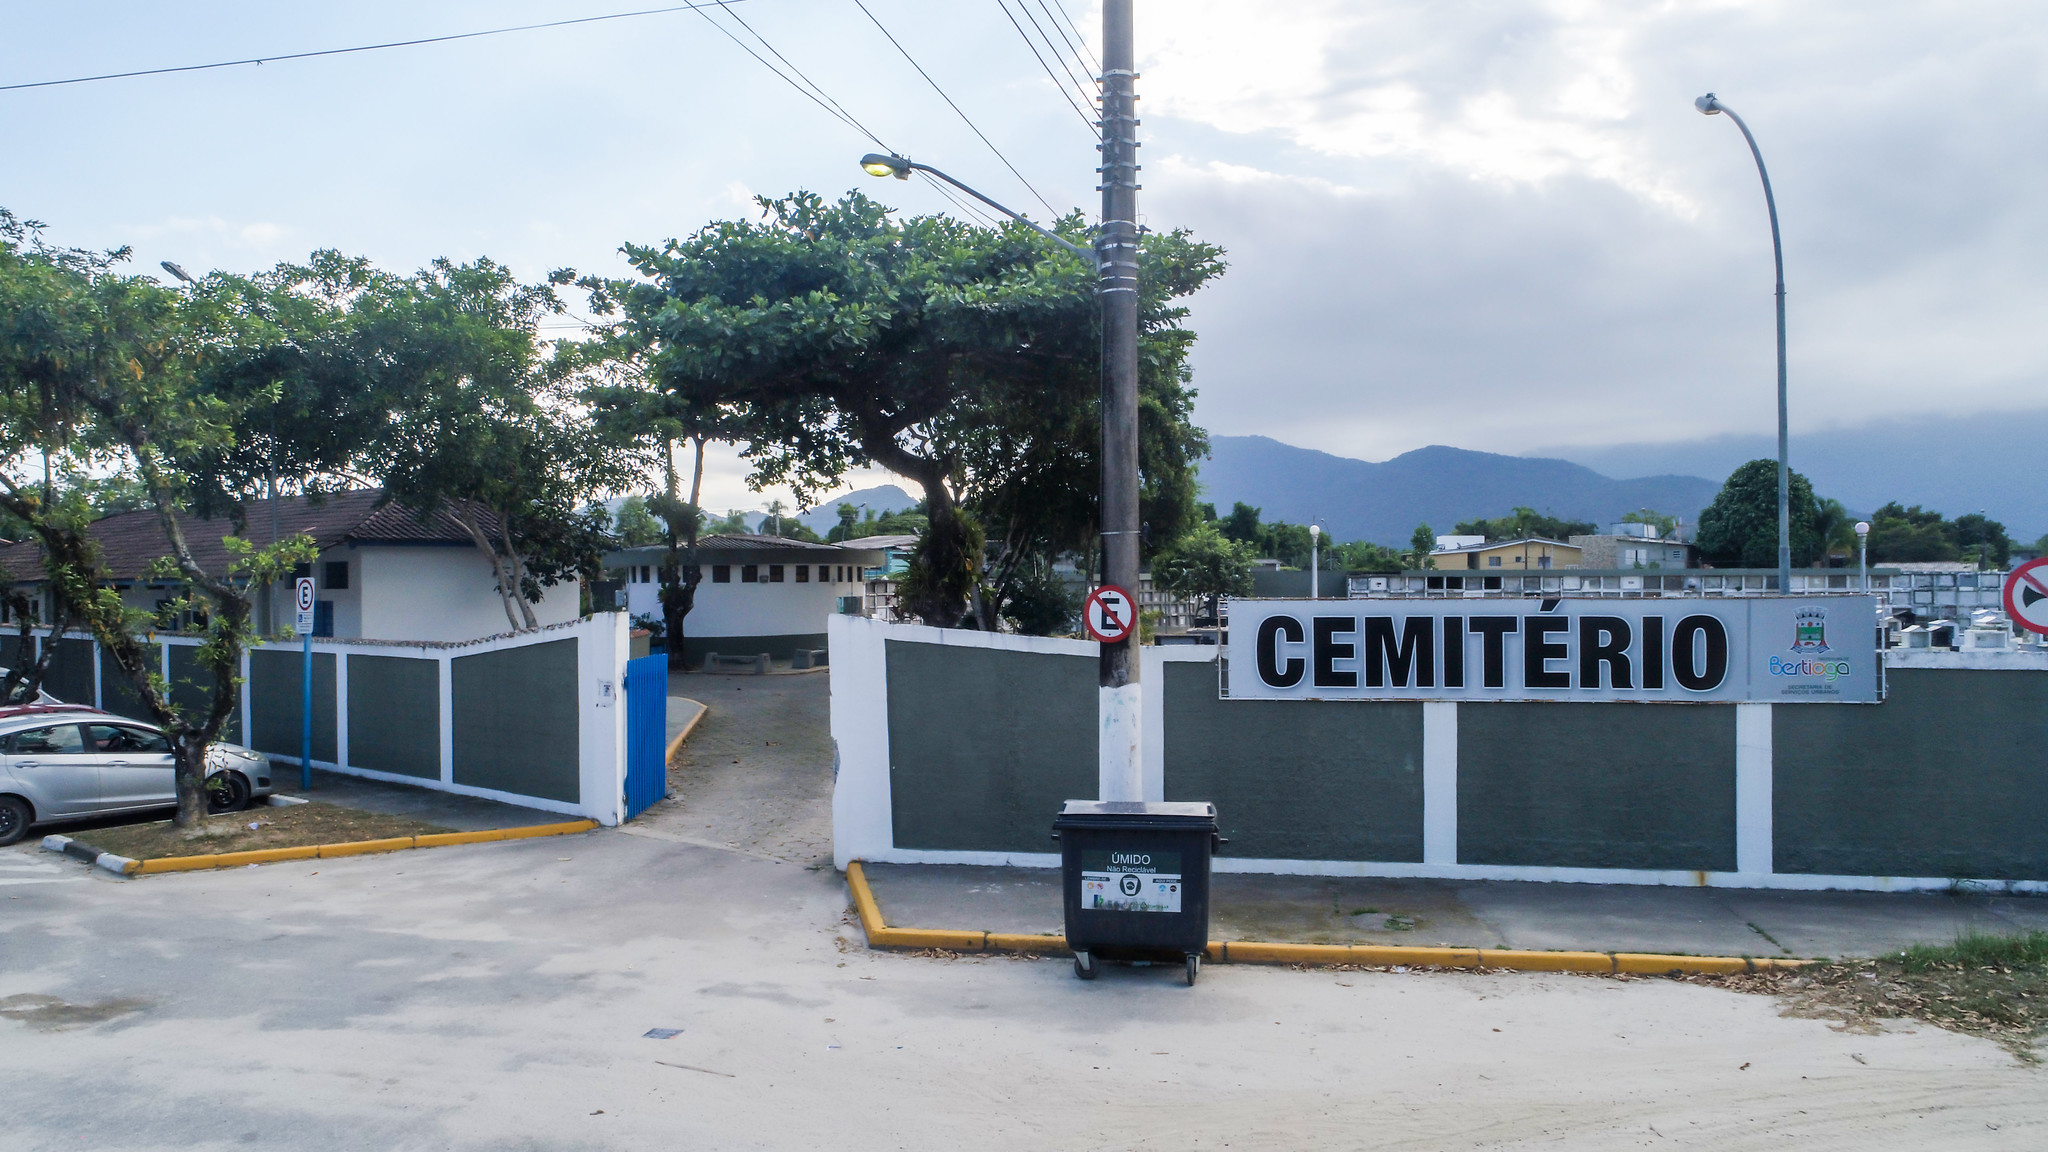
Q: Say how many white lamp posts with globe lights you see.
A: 2